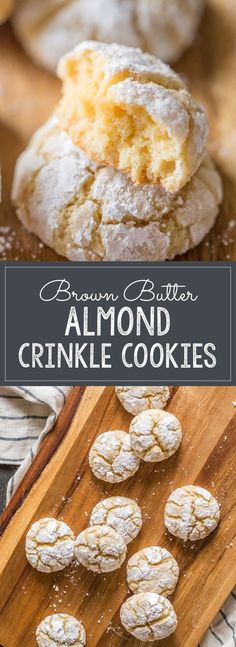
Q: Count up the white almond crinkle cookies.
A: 13